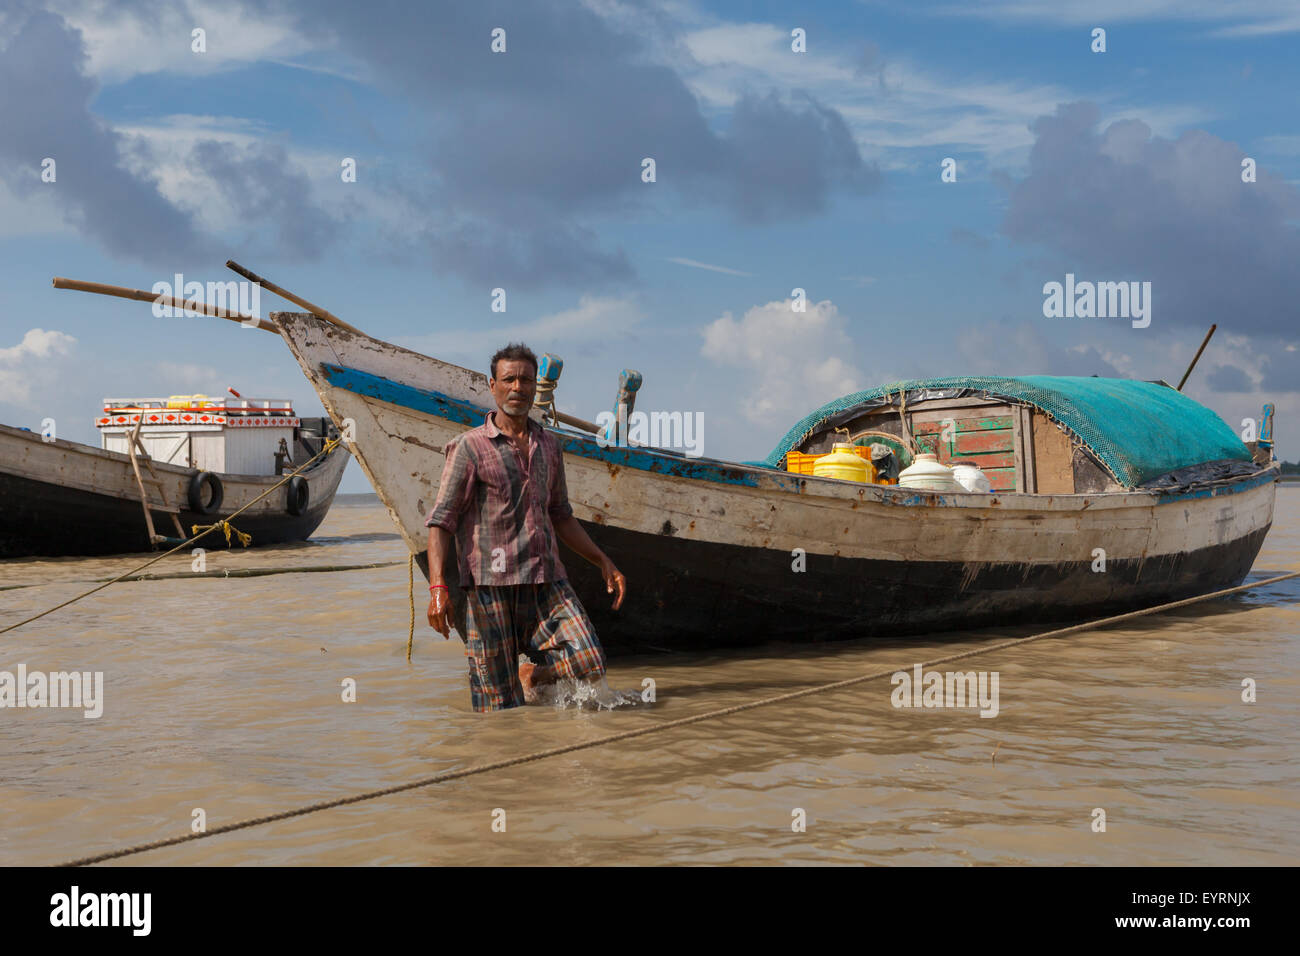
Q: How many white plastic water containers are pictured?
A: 2